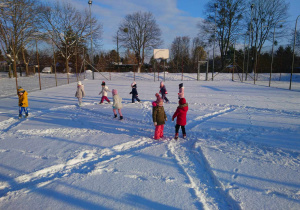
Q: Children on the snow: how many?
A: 9